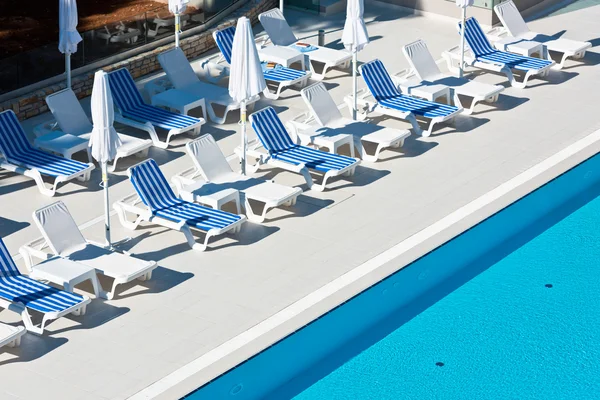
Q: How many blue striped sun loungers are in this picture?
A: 8